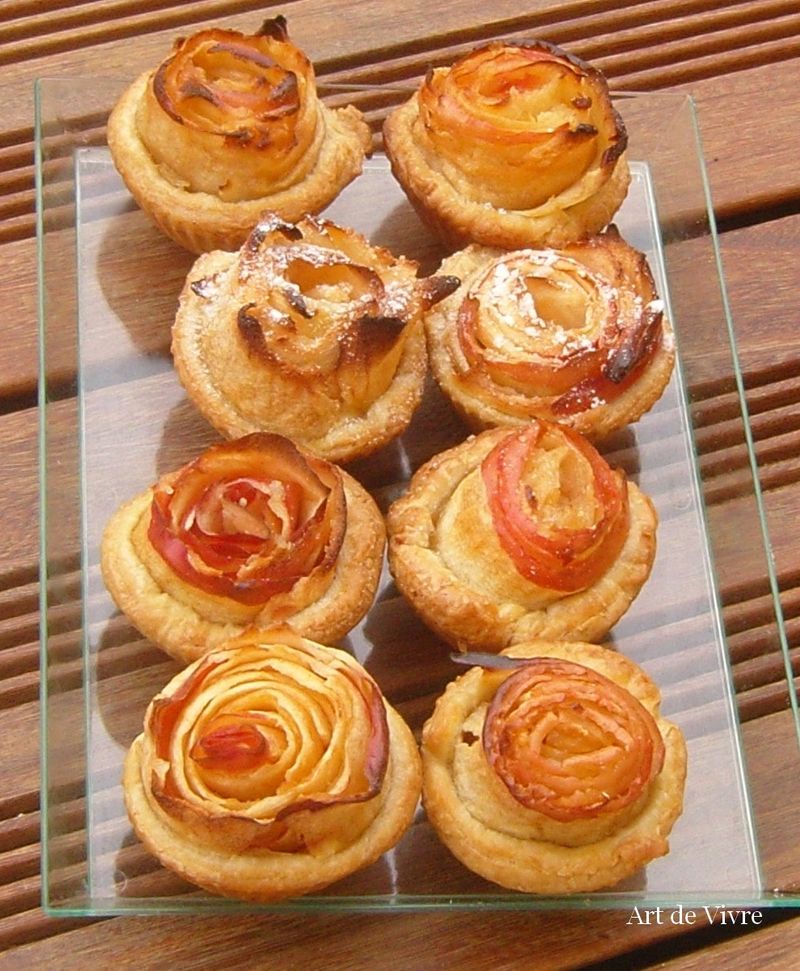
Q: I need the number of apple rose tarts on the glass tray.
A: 8